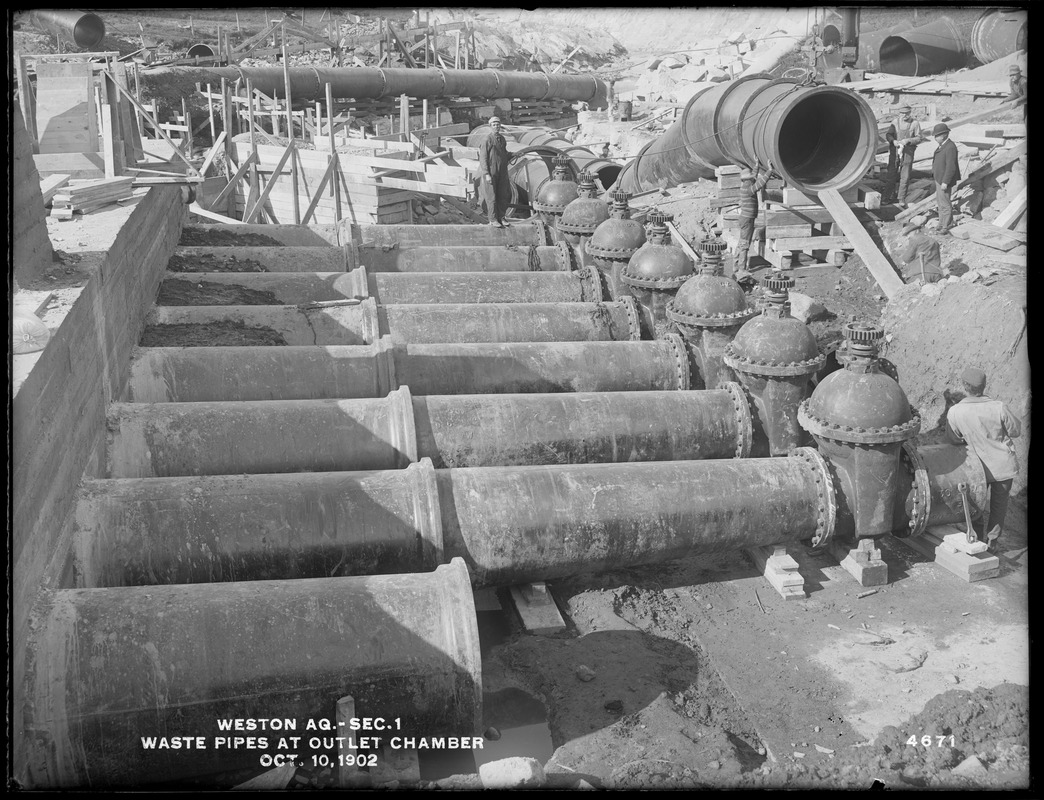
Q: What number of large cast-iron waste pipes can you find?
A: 8